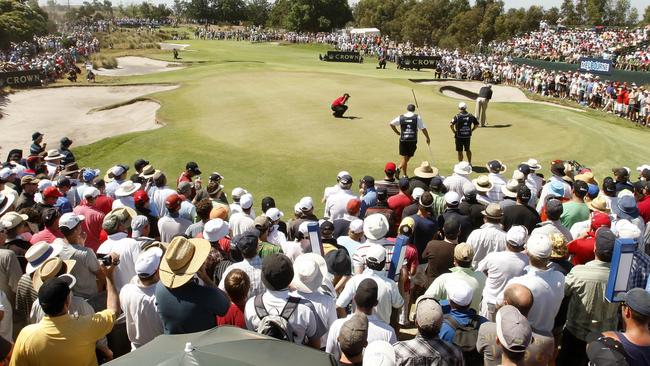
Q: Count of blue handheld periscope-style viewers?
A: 3